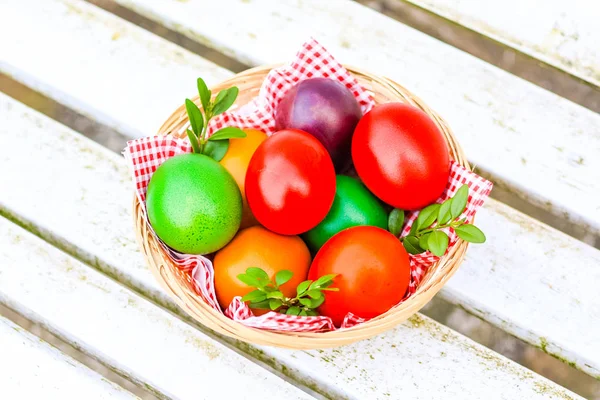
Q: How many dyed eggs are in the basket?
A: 8